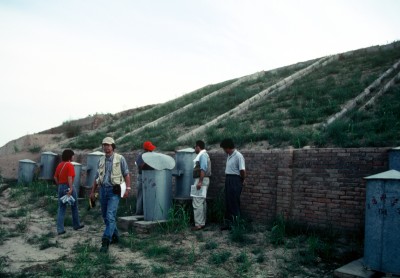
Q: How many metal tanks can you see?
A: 8